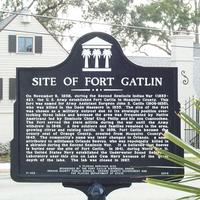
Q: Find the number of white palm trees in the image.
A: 3